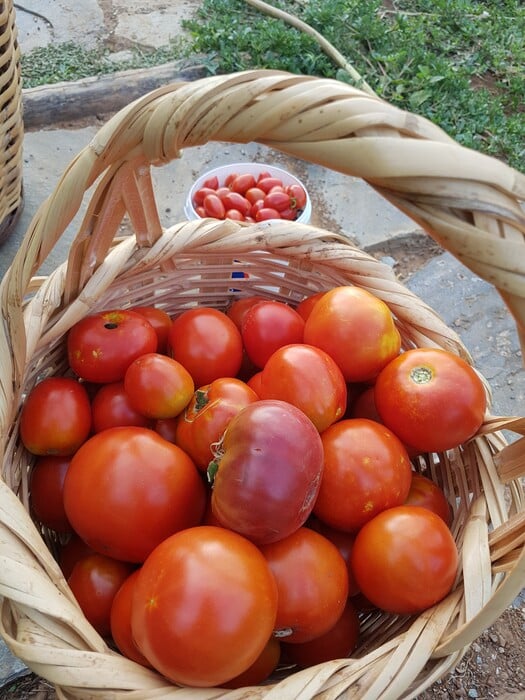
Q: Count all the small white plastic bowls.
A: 1